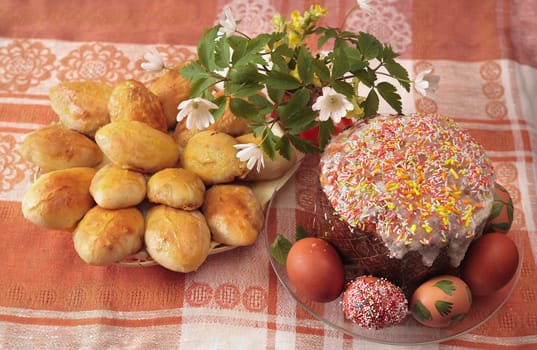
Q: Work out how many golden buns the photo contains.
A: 15